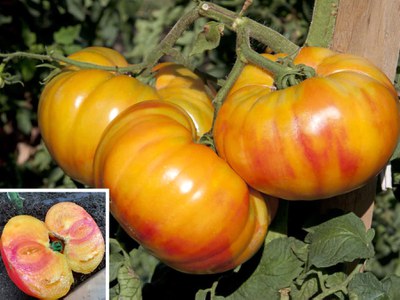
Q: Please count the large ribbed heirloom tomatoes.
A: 3